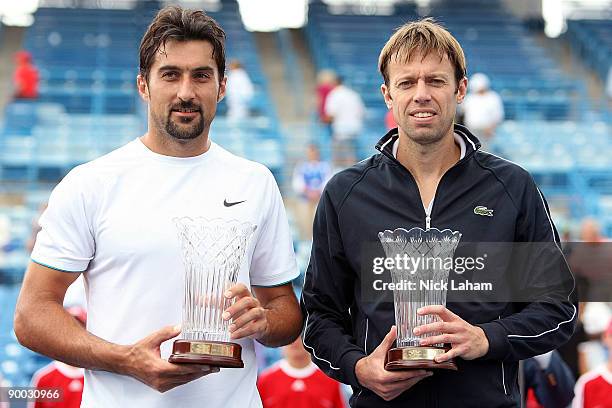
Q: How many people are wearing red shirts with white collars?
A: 3